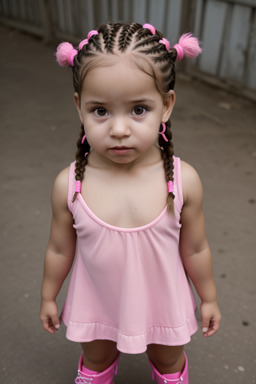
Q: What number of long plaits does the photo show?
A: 2